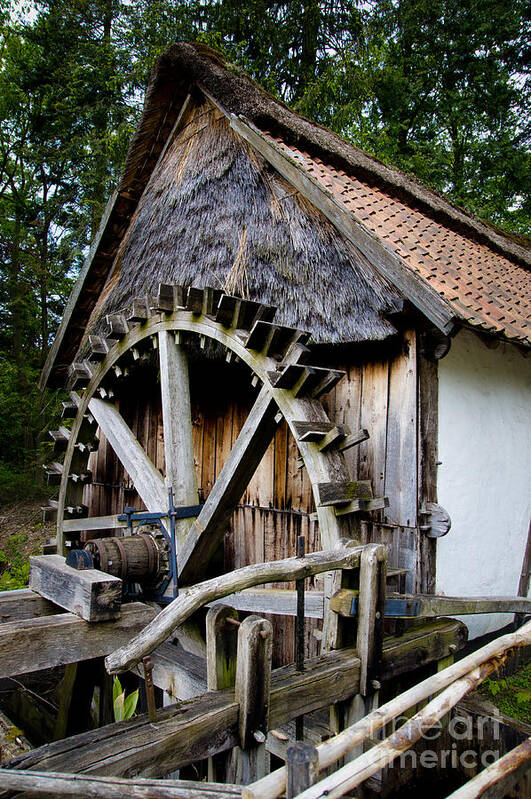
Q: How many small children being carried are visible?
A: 0